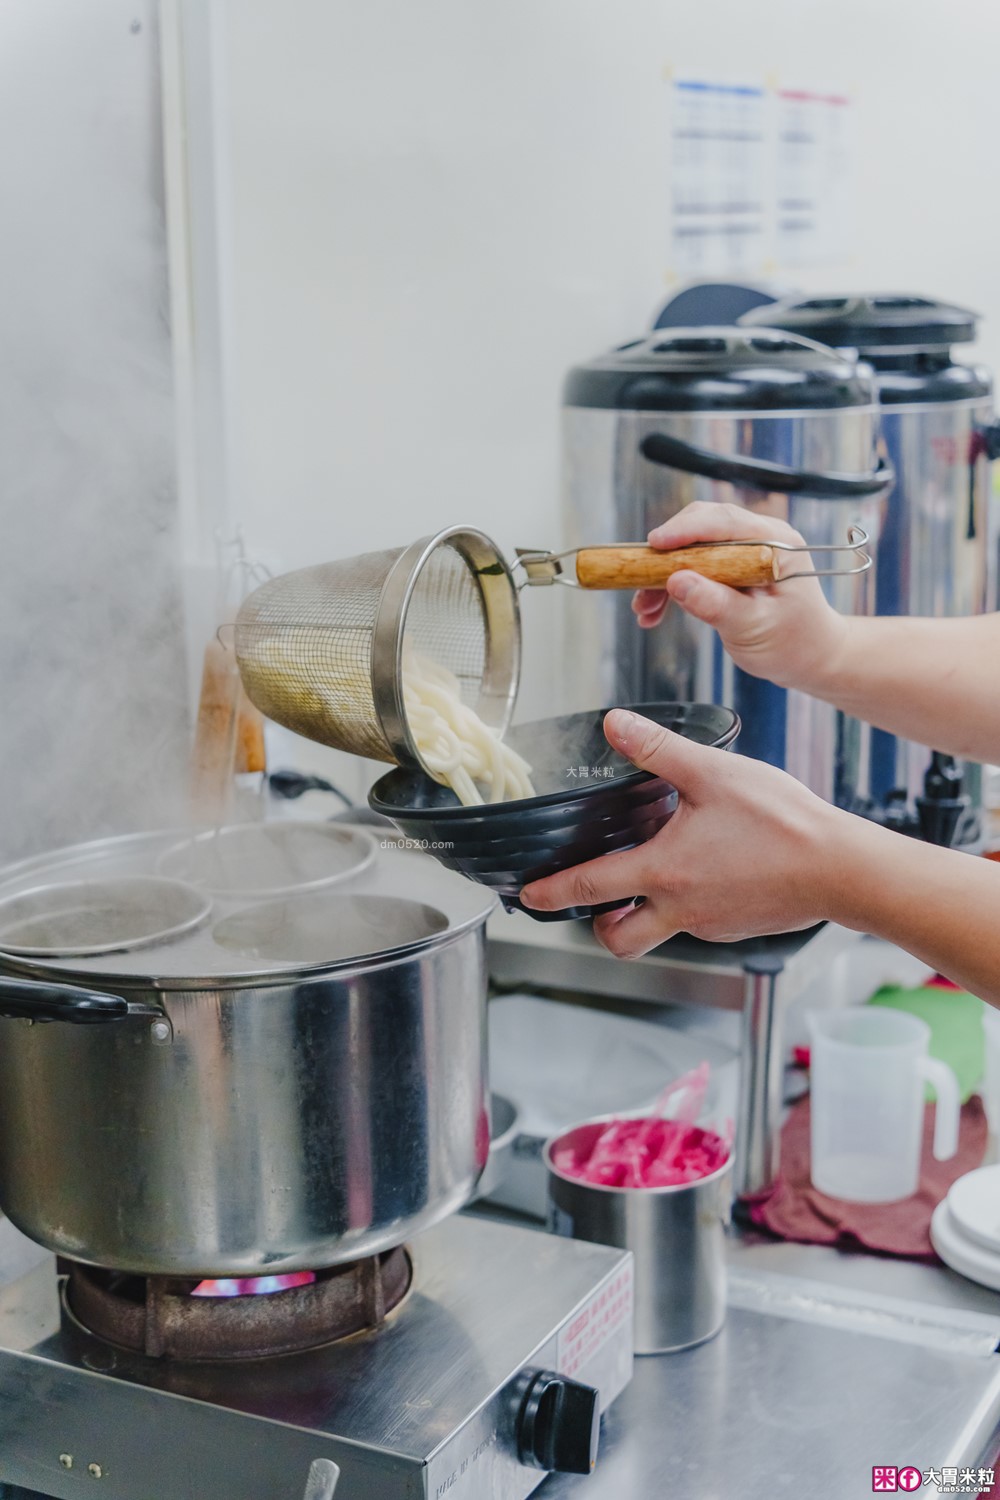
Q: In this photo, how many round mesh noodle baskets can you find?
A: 3